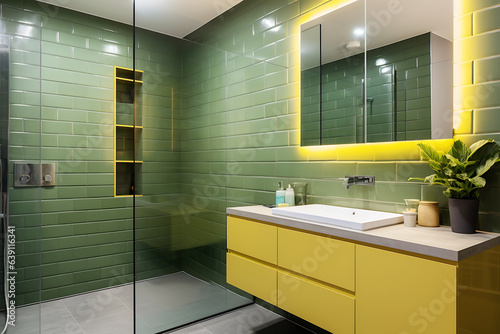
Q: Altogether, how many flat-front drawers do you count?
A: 4